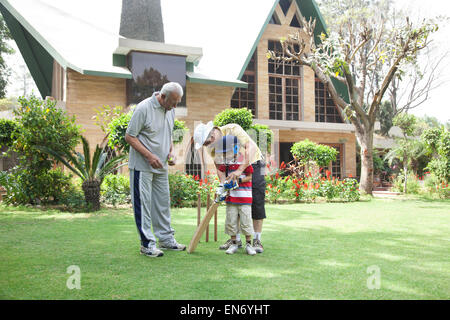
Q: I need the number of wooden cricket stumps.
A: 3